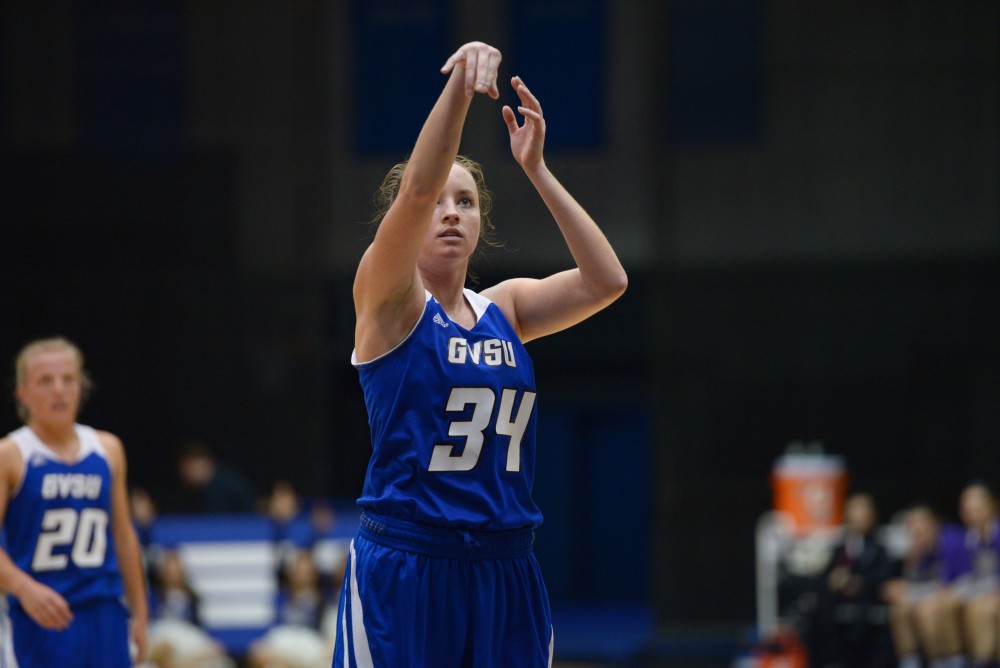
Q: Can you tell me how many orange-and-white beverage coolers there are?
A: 1